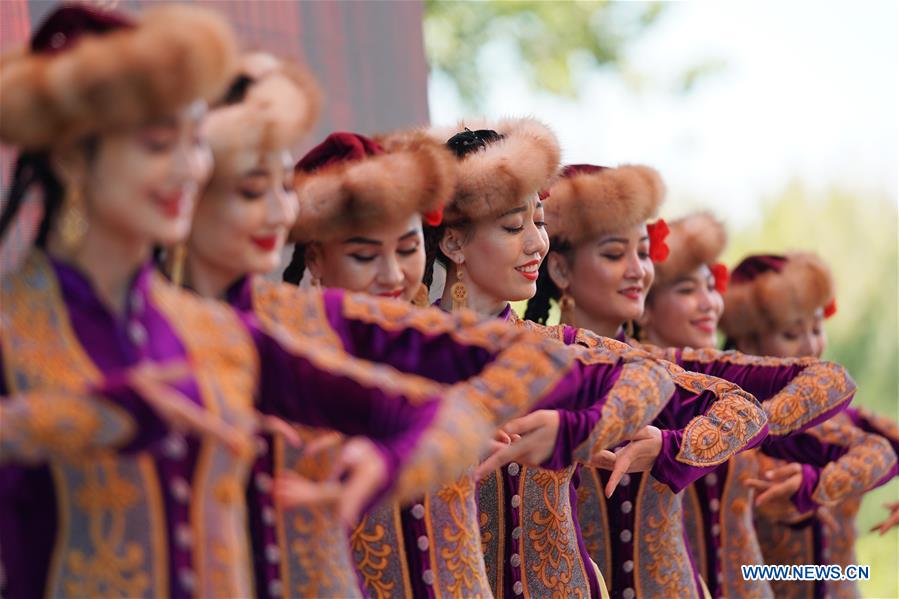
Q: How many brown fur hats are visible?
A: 7